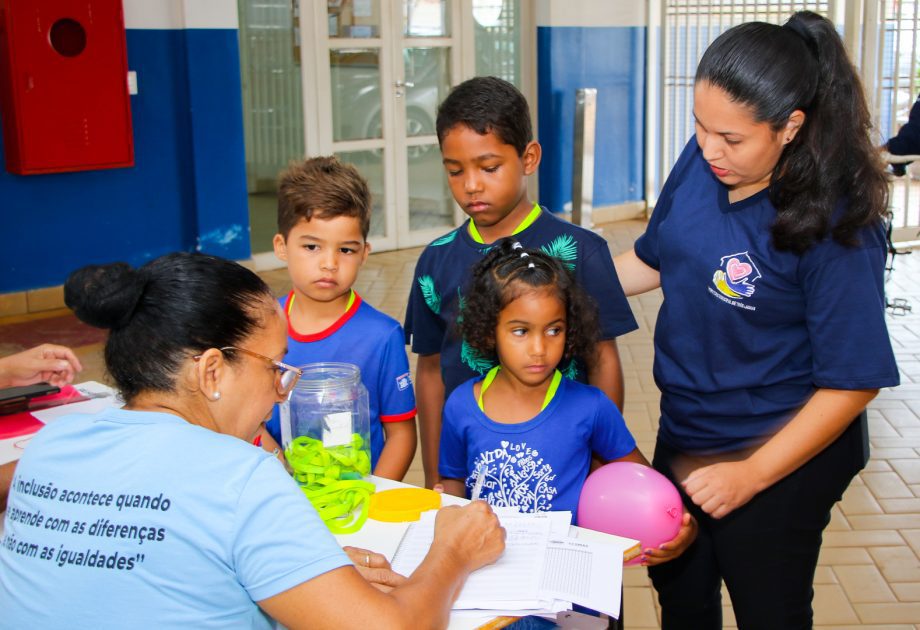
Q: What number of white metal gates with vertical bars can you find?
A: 2